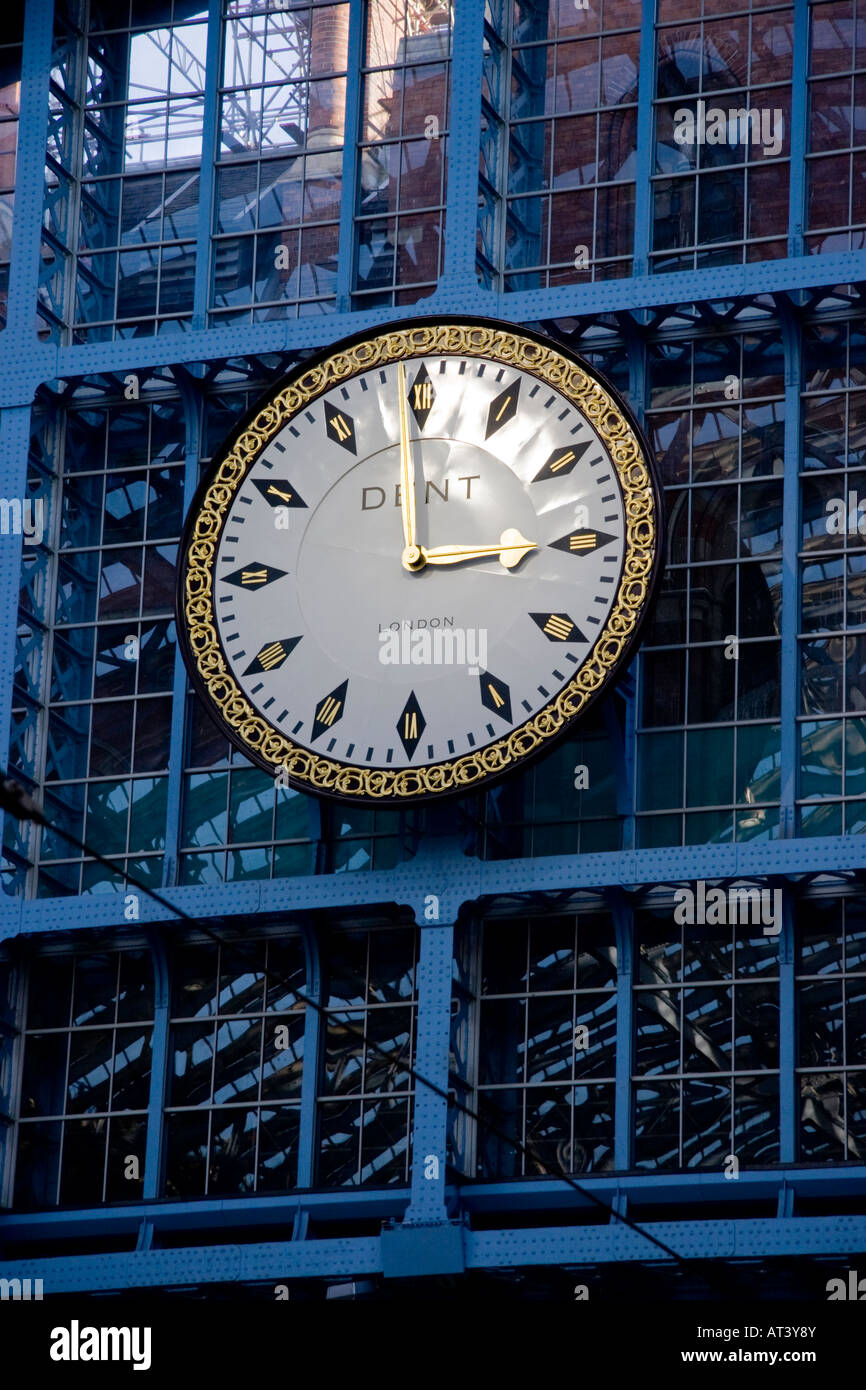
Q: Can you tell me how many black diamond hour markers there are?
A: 12